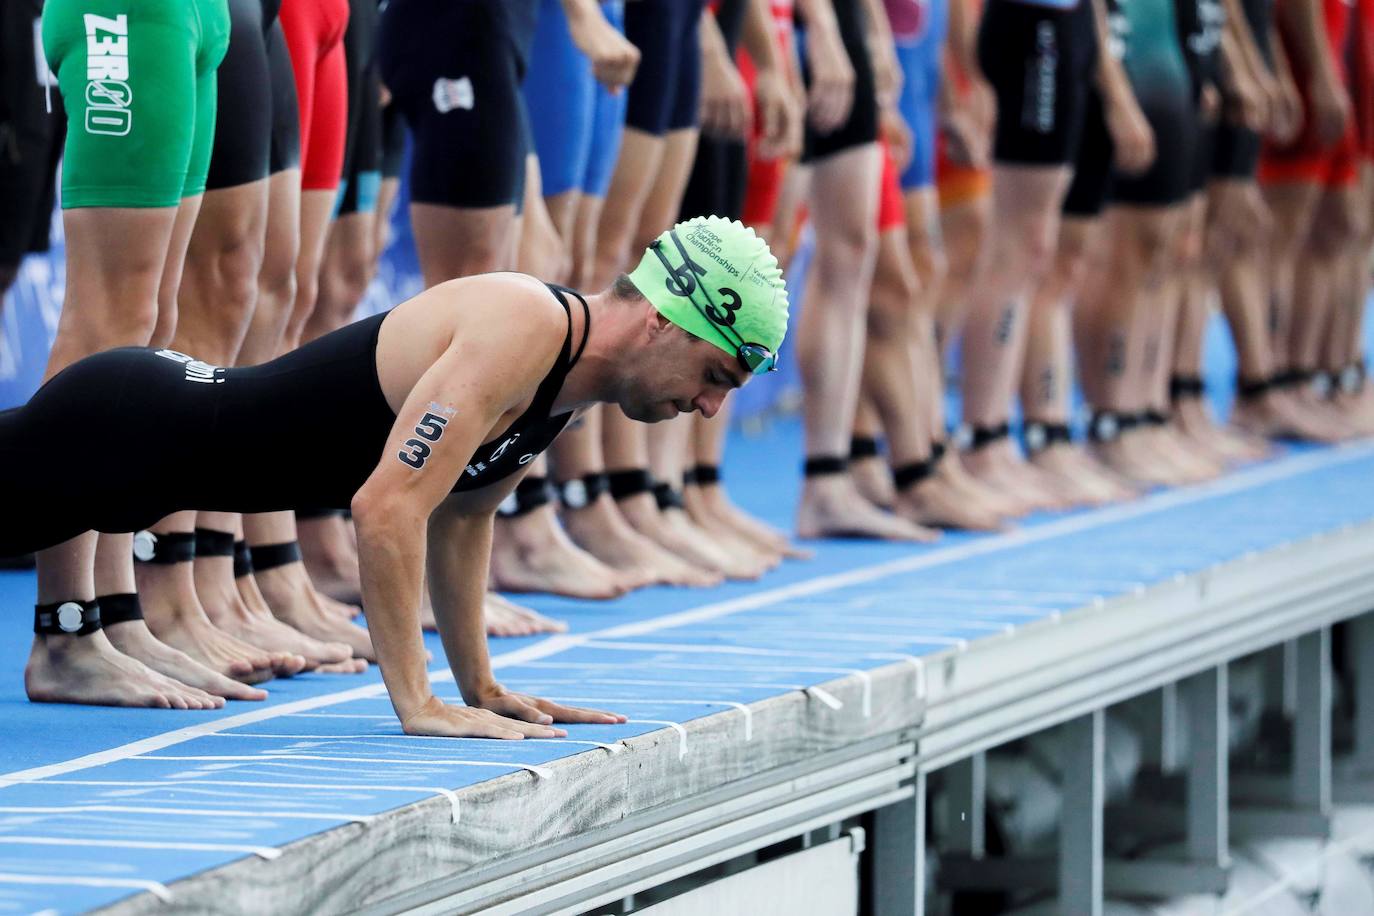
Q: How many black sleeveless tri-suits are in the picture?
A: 1